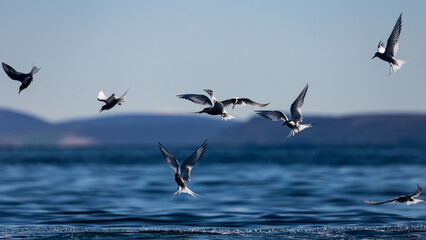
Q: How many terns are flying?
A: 8